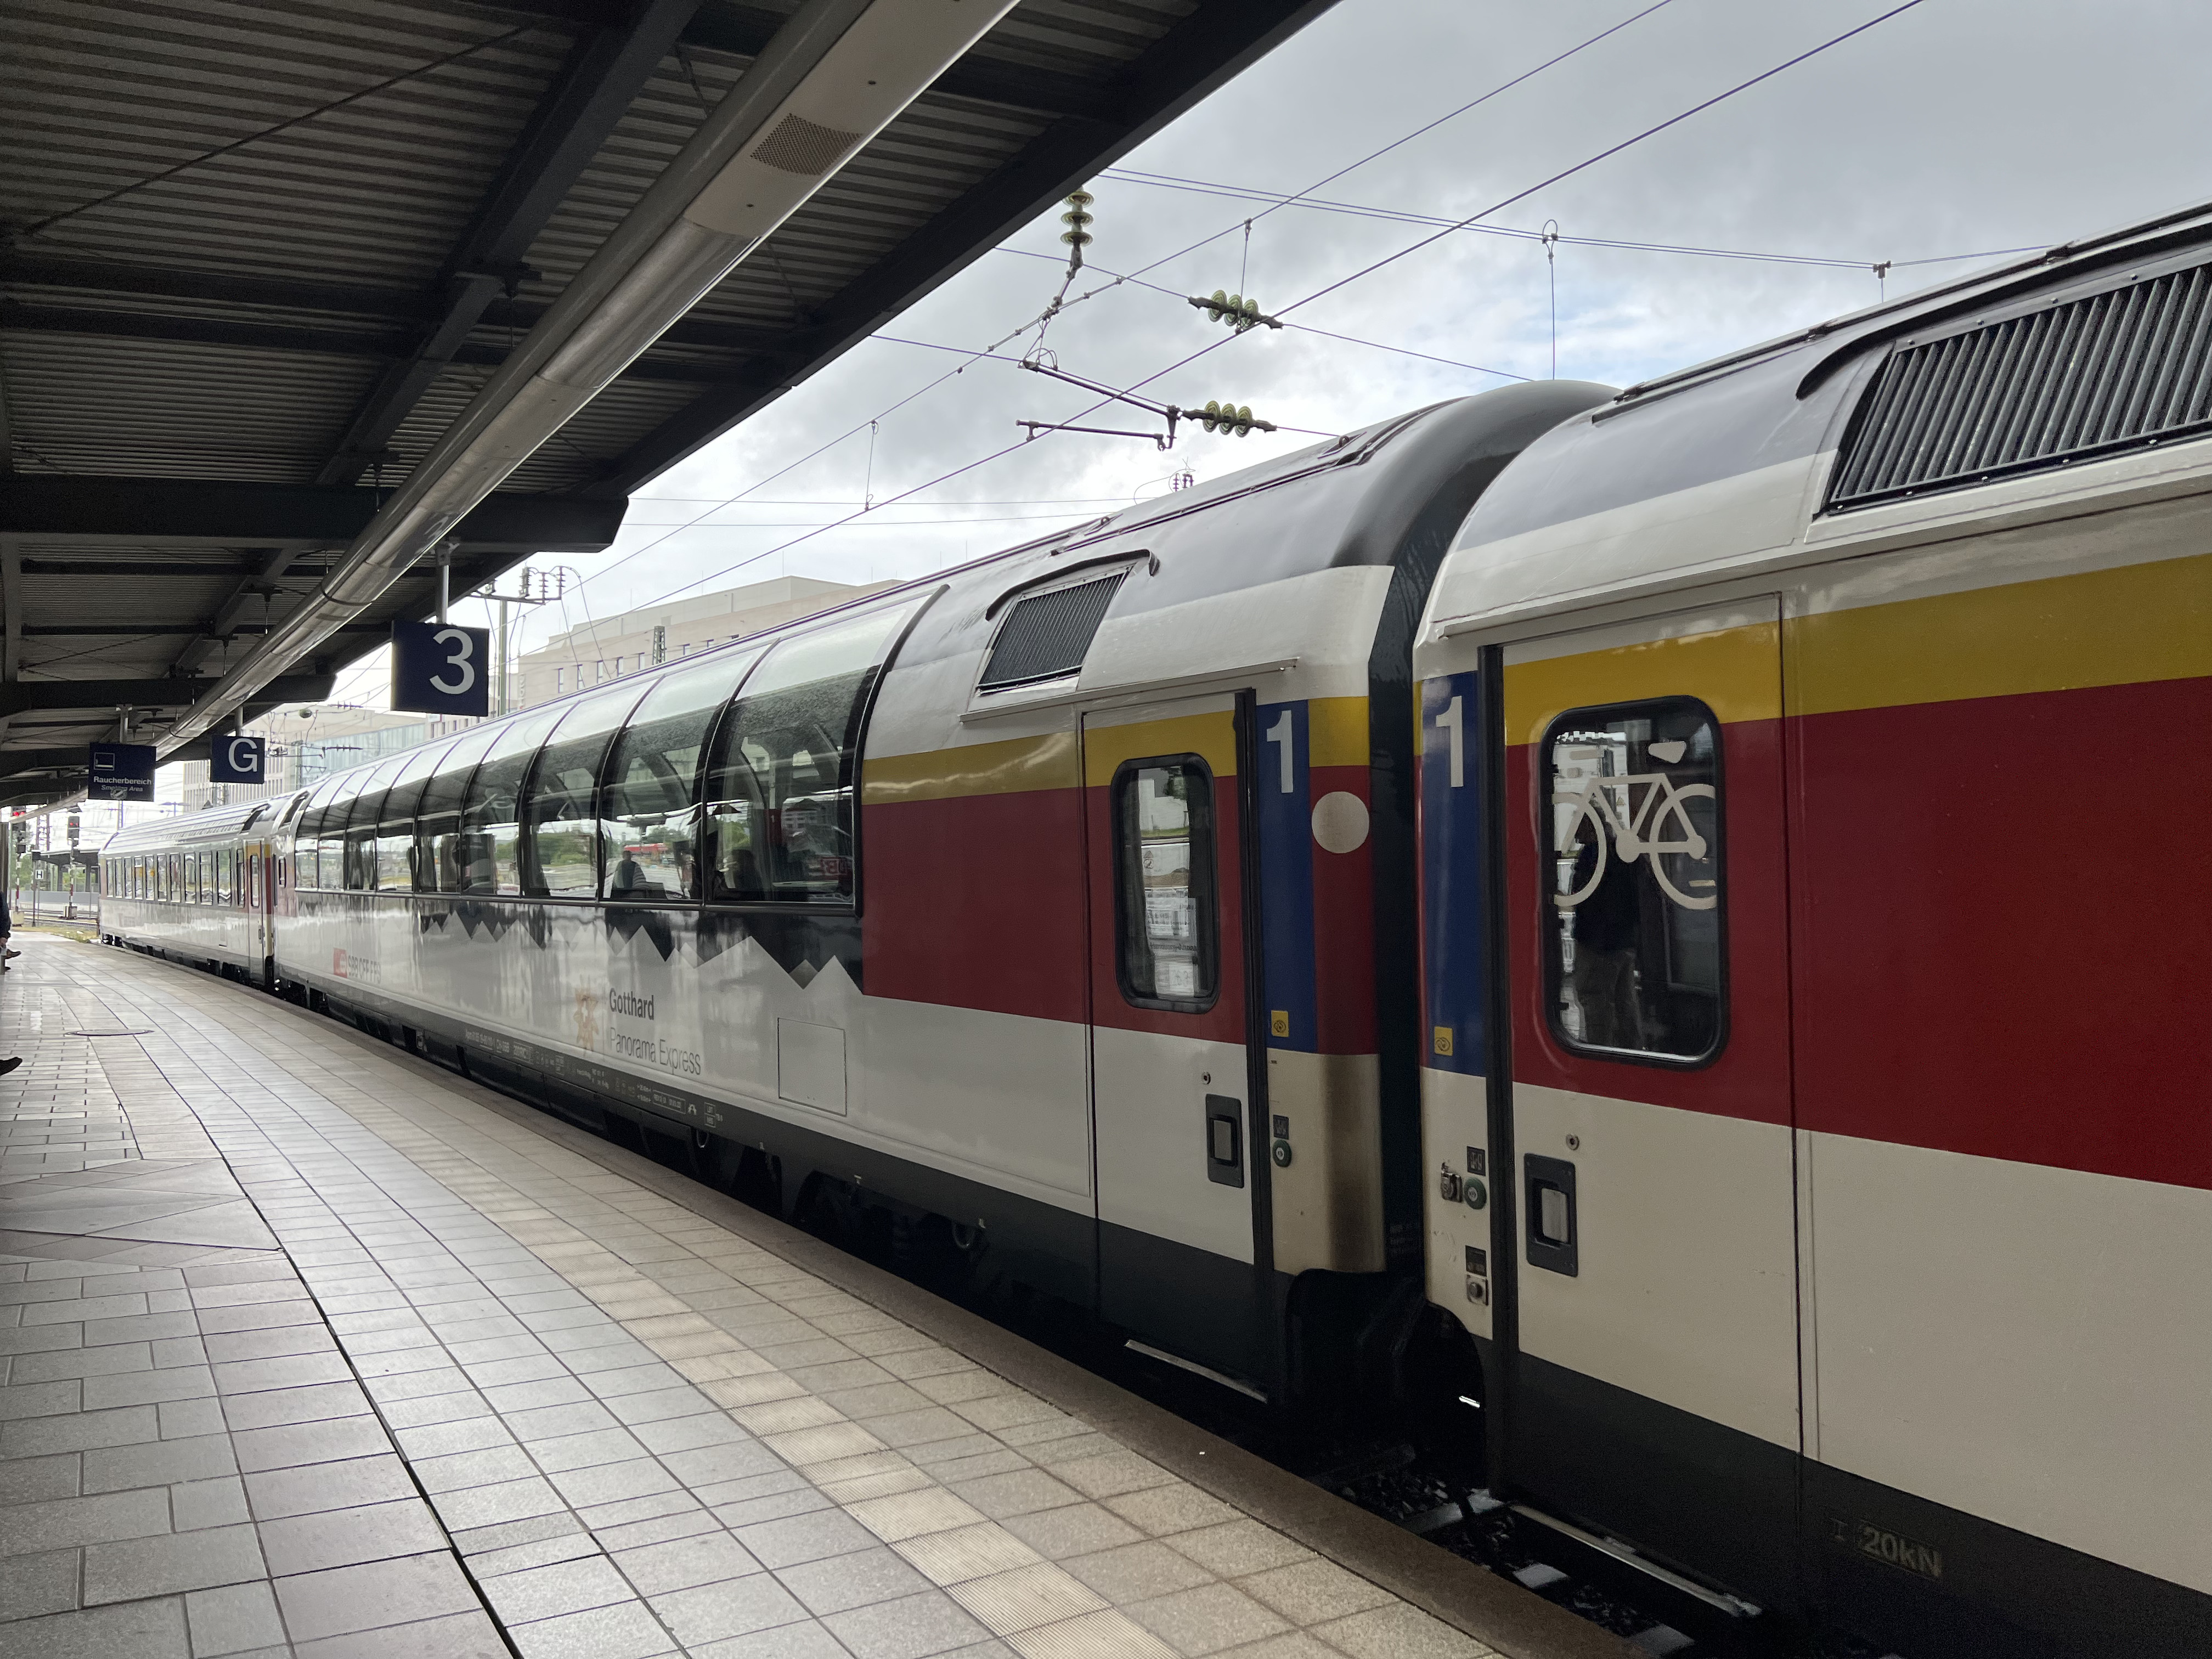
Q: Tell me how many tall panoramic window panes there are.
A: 9